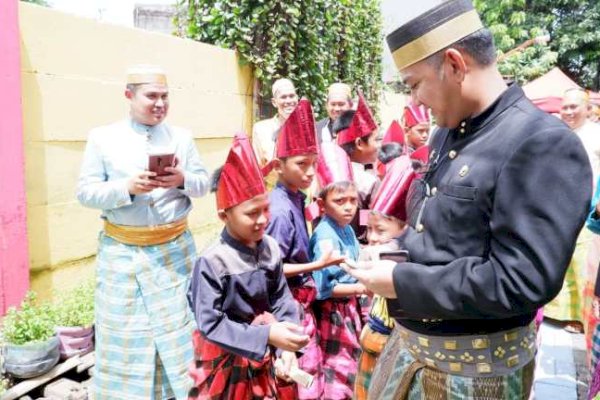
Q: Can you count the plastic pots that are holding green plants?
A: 2